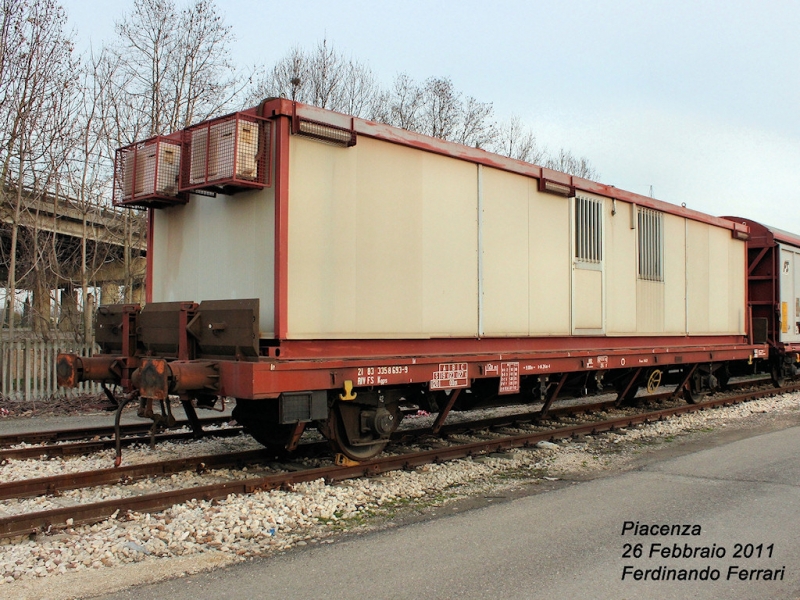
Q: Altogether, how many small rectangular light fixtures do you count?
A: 3